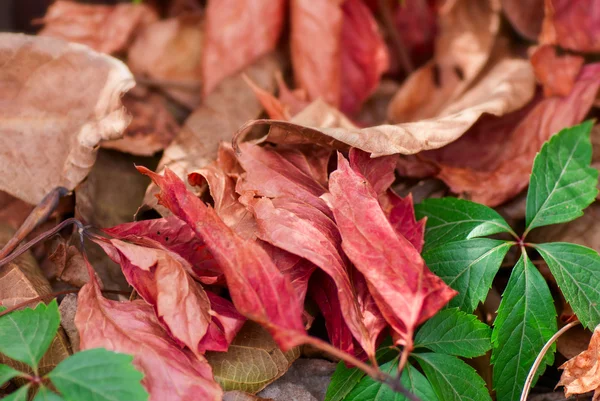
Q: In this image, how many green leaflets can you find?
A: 15